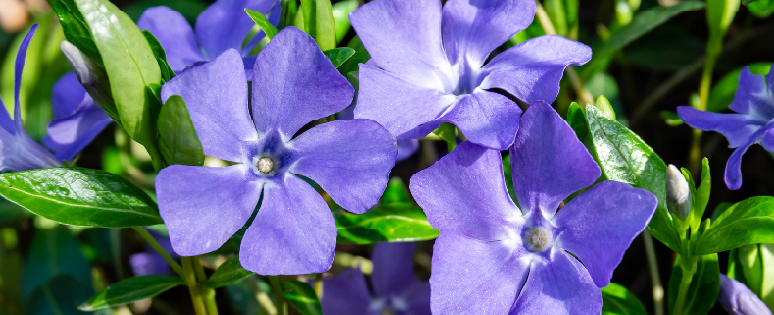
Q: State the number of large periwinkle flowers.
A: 3